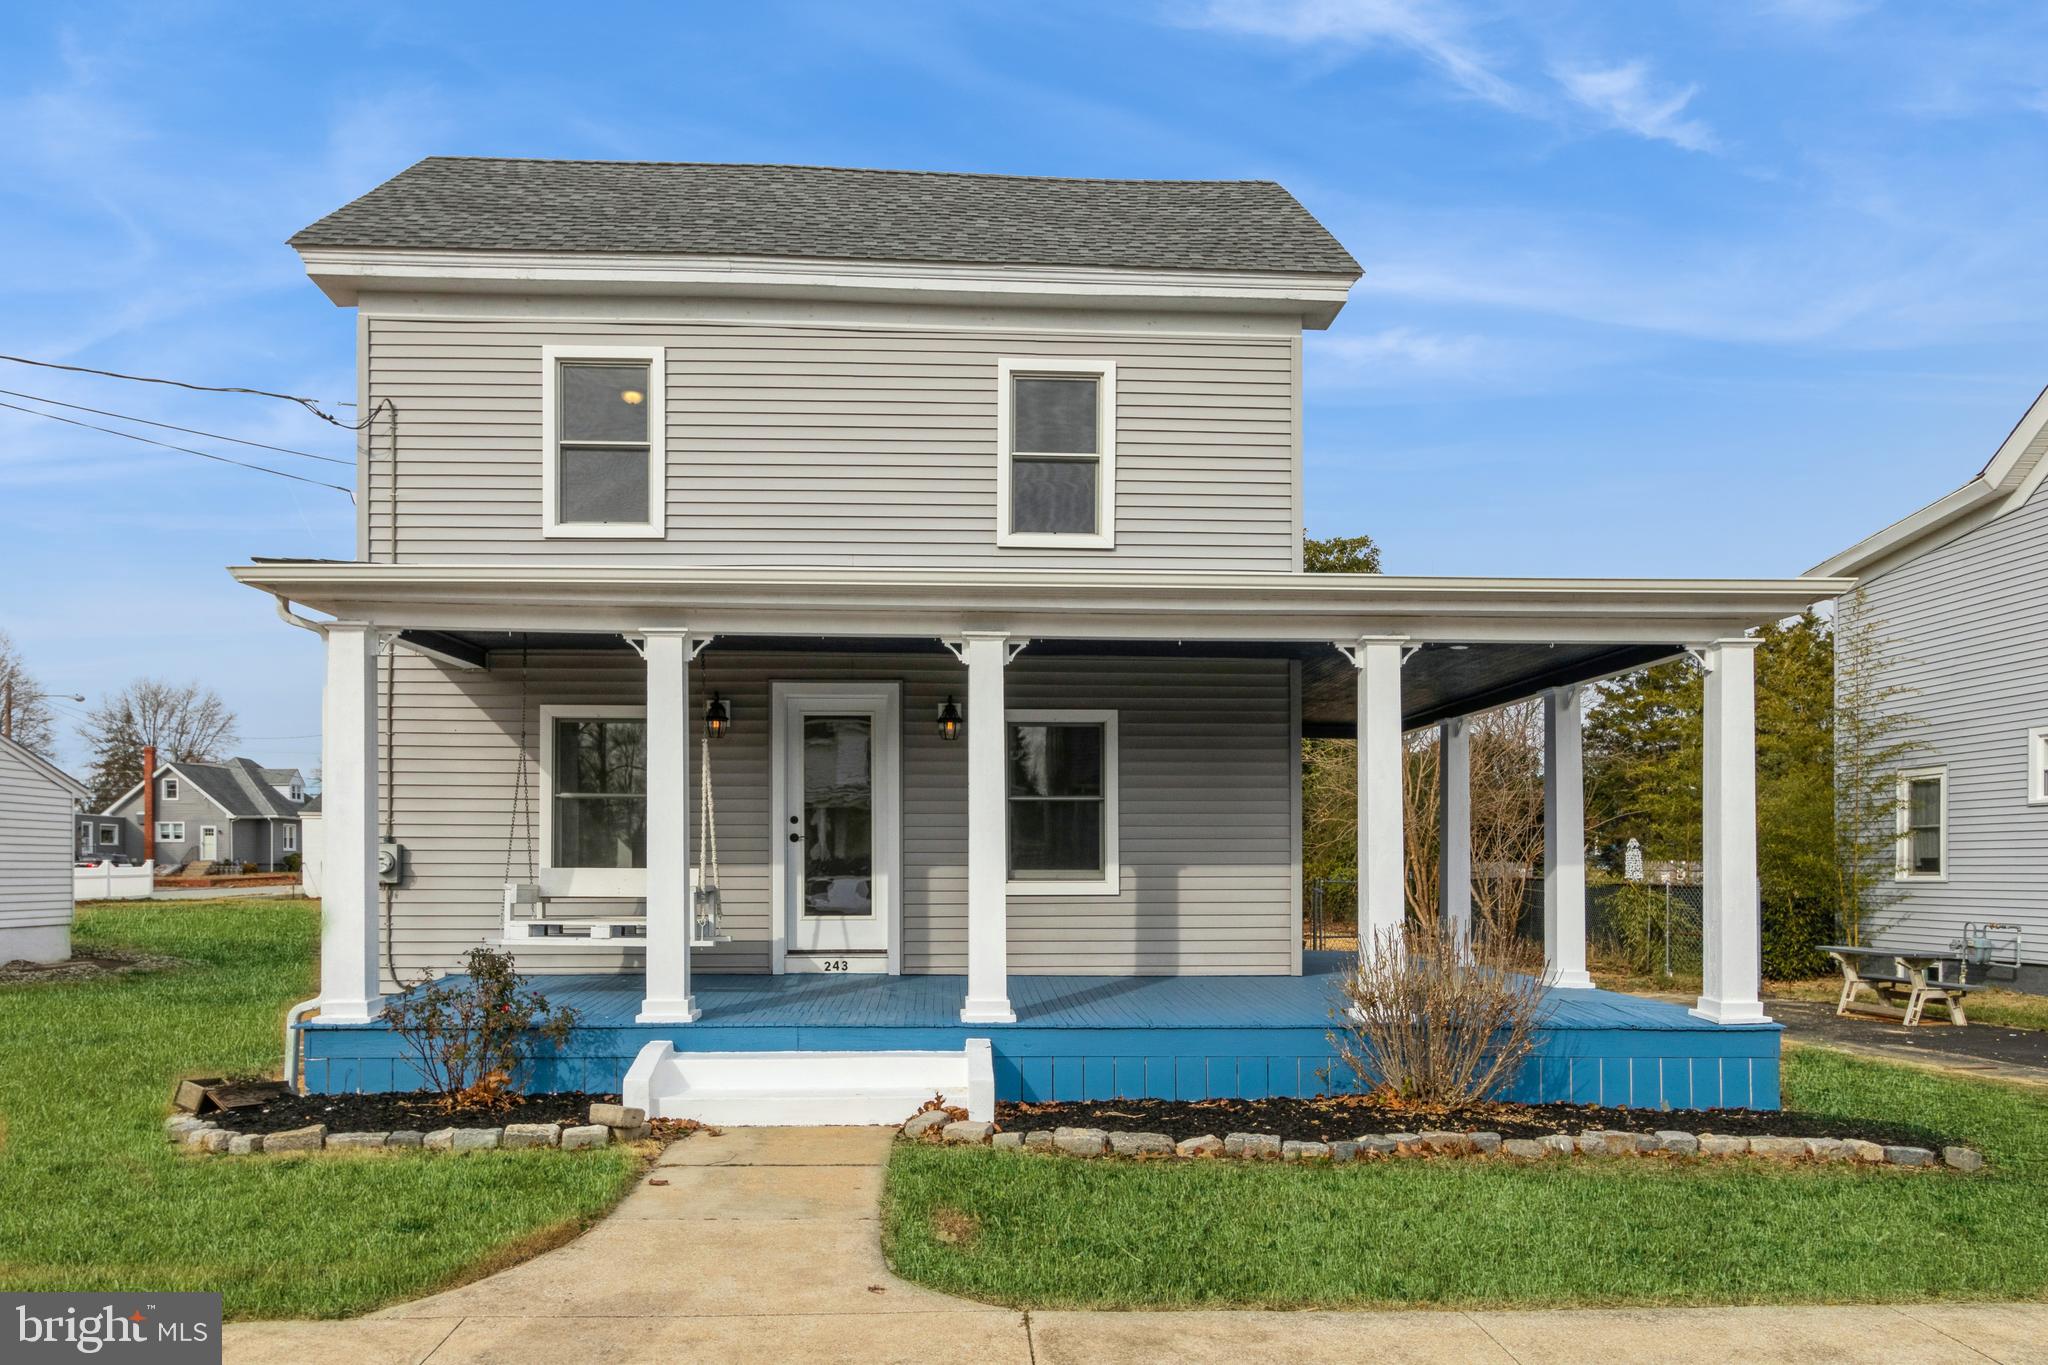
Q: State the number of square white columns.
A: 7